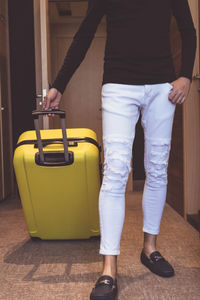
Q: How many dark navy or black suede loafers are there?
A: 2